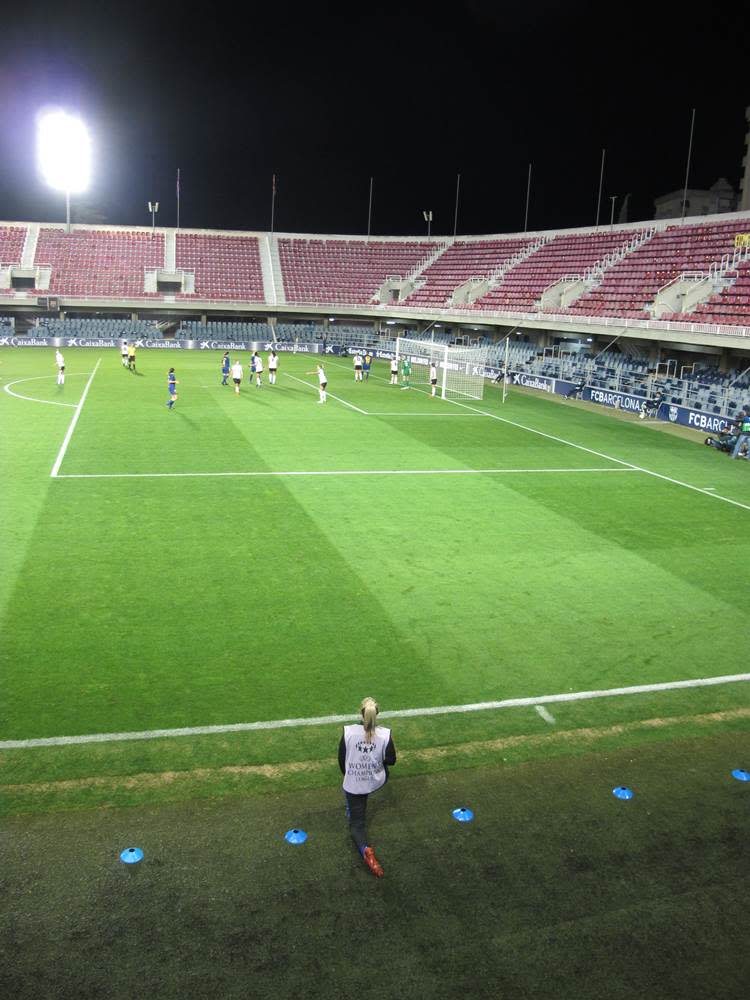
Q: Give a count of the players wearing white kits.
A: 9